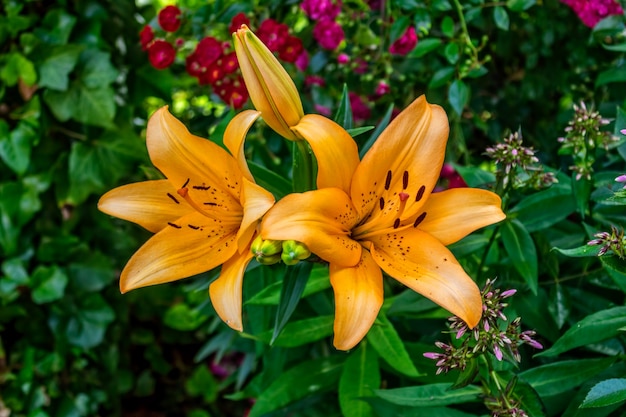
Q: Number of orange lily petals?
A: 12